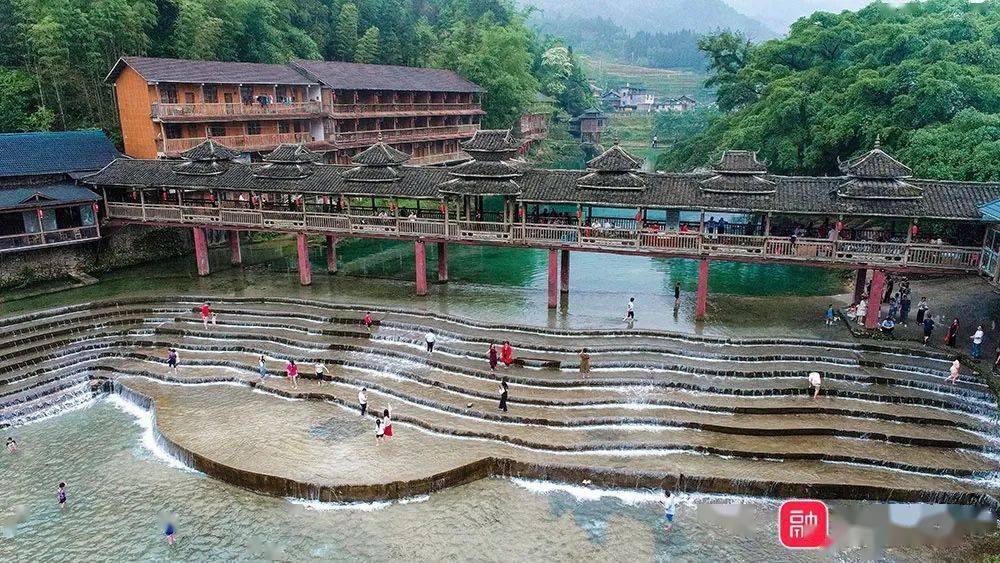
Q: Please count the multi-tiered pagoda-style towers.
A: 7